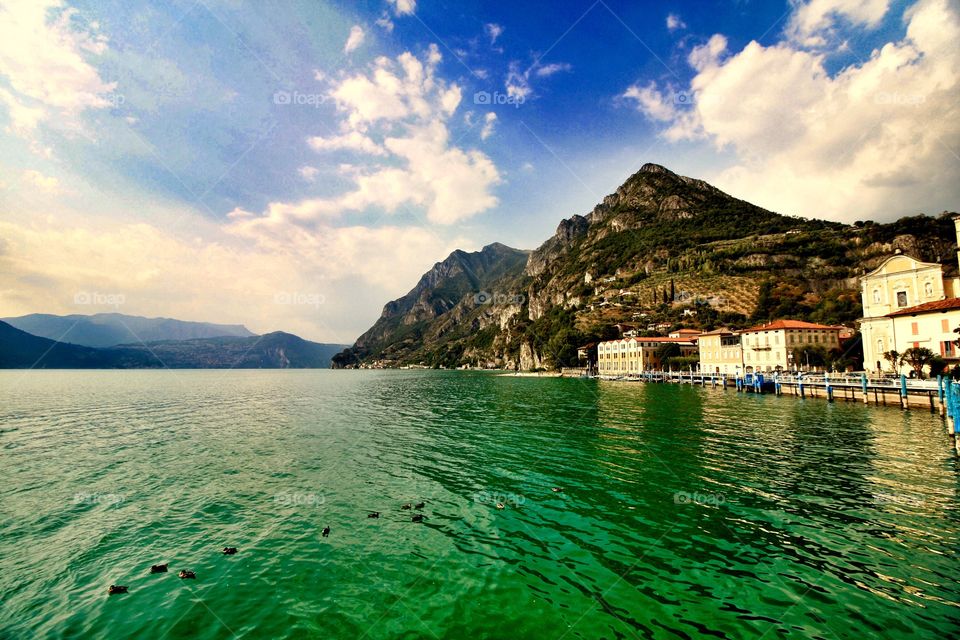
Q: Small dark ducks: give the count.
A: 11